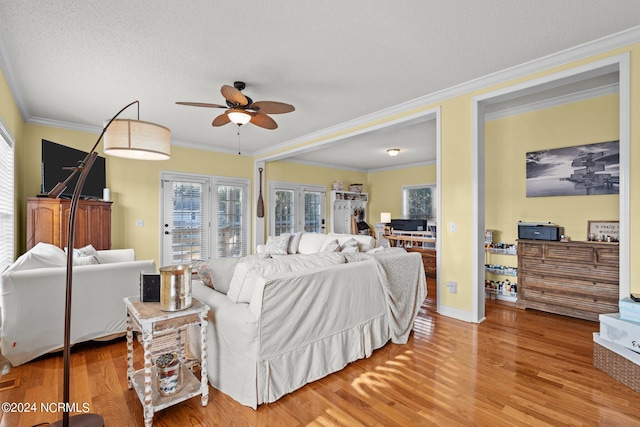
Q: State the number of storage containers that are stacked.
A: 3